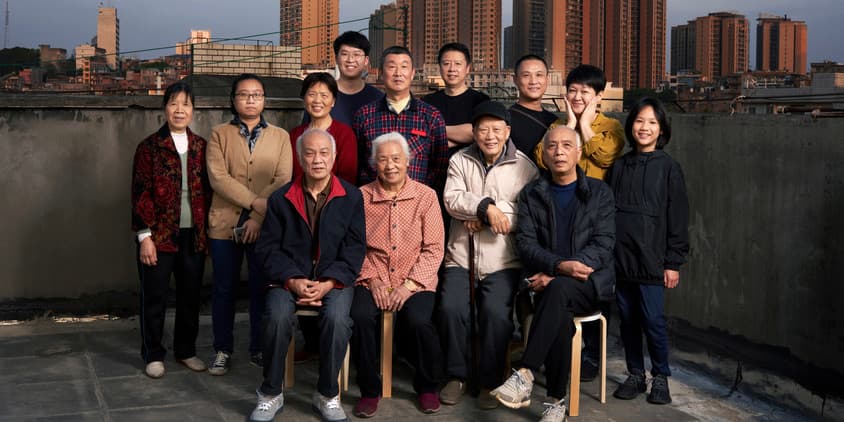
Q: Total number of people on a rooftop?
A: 13